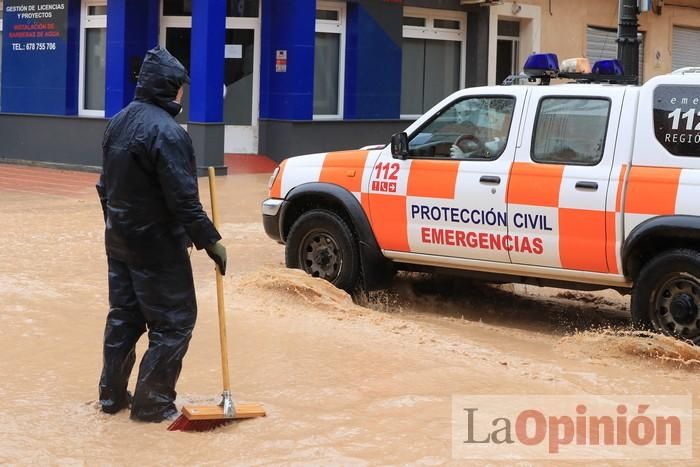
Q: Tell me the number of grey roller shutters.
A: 2